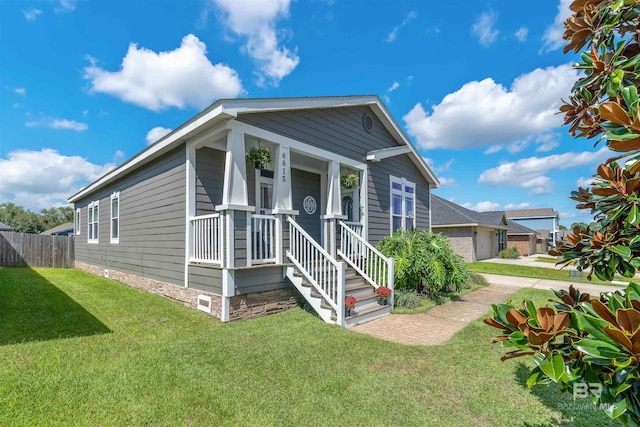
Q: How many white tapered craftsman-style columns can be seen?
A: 3